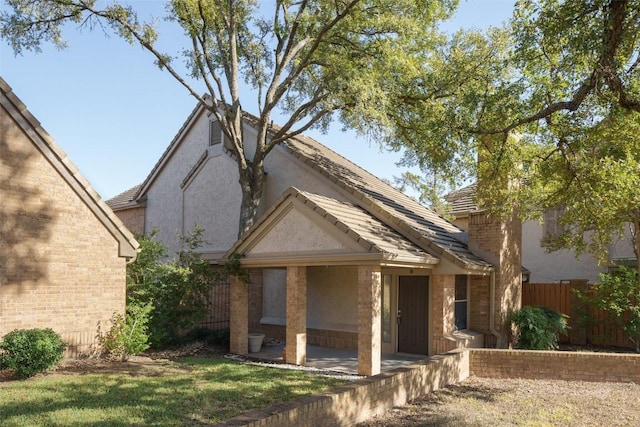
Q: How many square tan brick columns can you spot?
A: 3